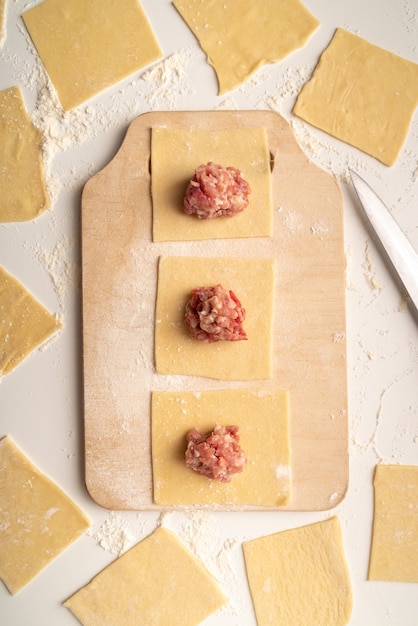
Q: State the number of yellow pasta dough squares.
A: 12